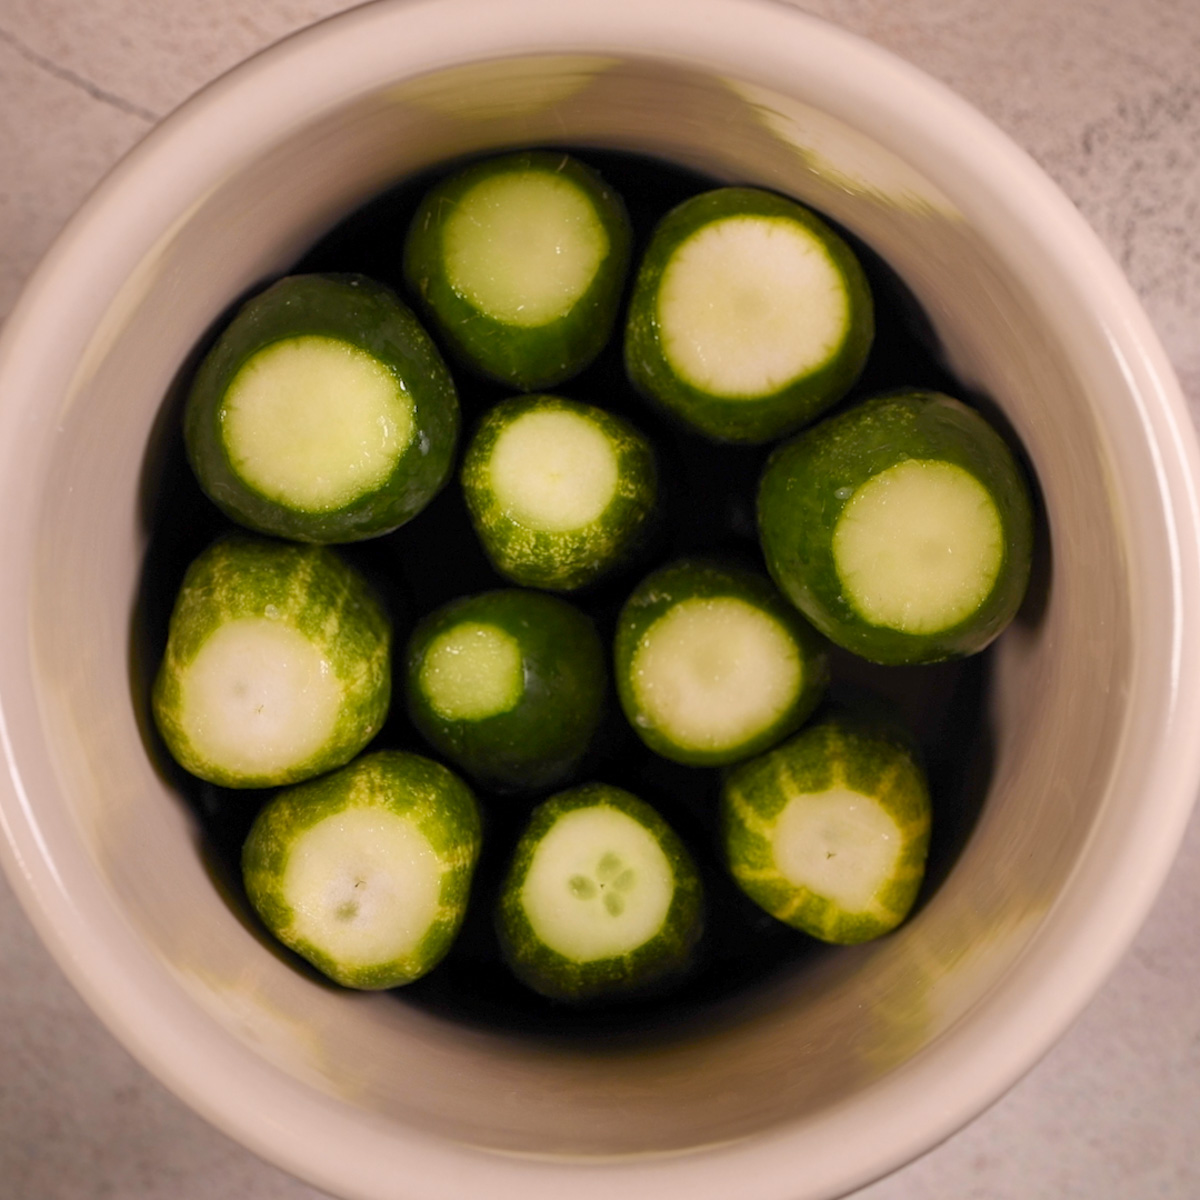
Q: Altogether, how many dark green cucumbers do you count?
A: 6